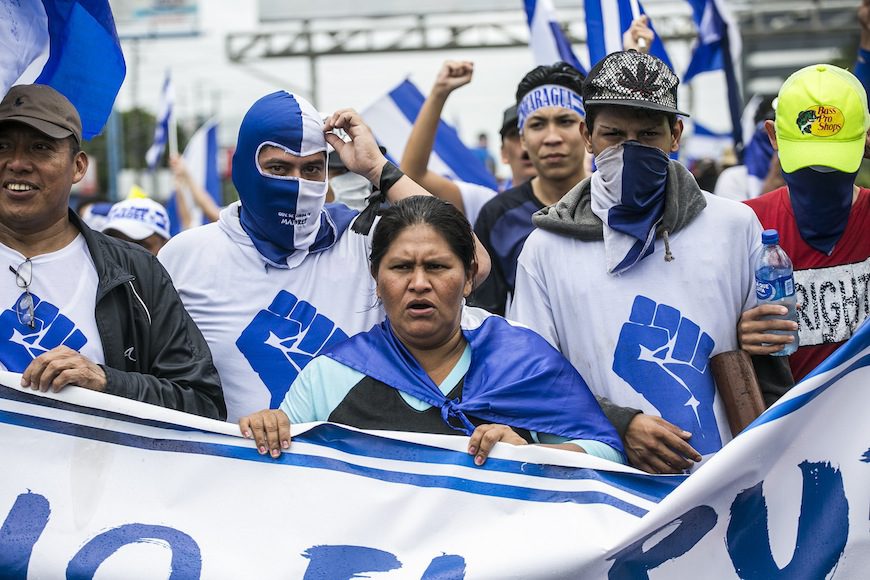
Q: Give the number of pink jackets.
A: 0